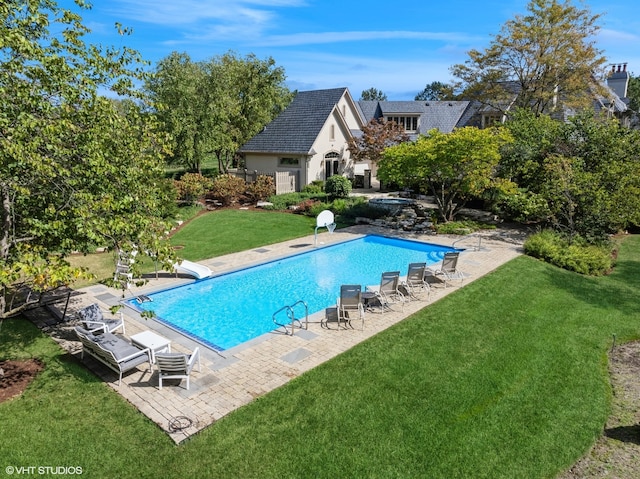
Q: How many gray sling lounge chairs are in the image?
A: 4